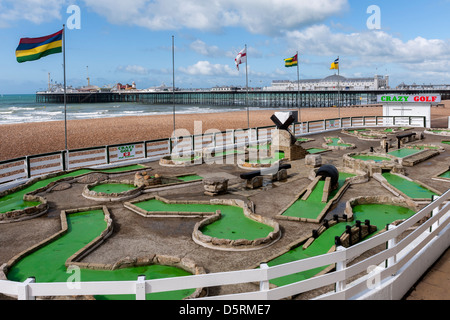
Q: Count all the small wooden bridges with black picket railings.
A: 1